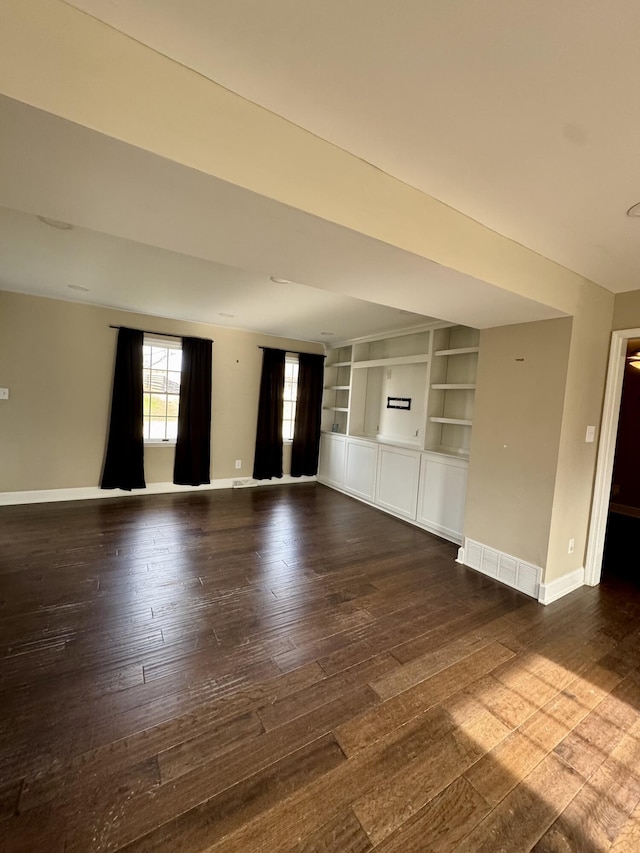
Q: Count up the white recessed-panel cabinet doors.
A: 4